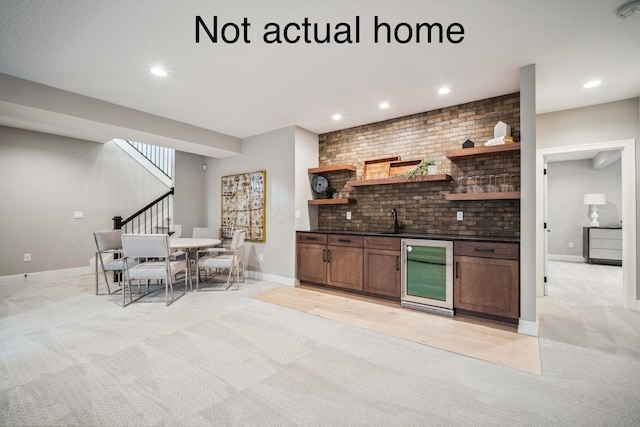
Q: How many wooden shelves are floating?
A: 5